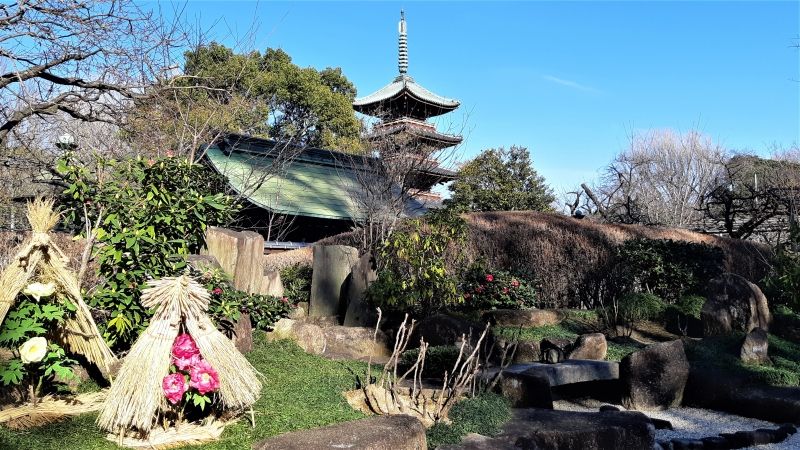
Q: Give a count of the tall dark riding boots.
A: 0